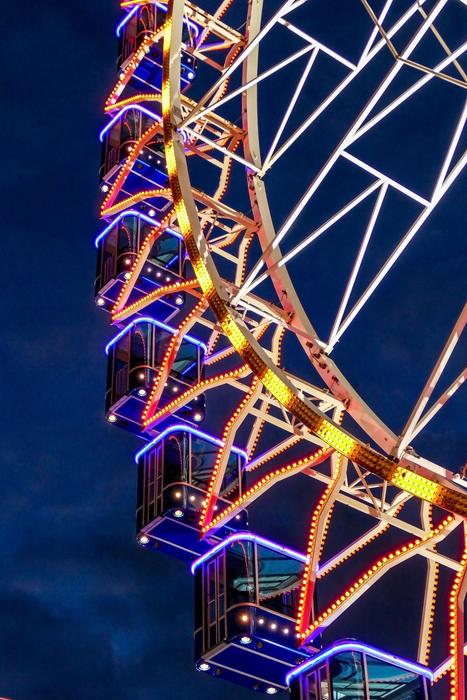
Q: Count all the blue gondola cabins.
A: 7